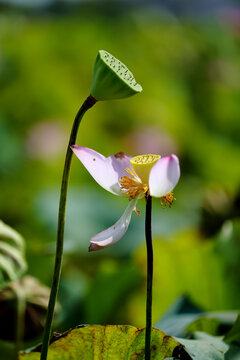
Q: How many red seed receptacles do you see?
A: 0